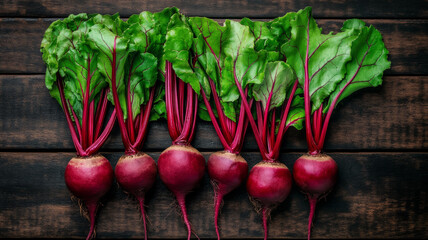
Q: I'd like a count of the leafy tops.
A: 6